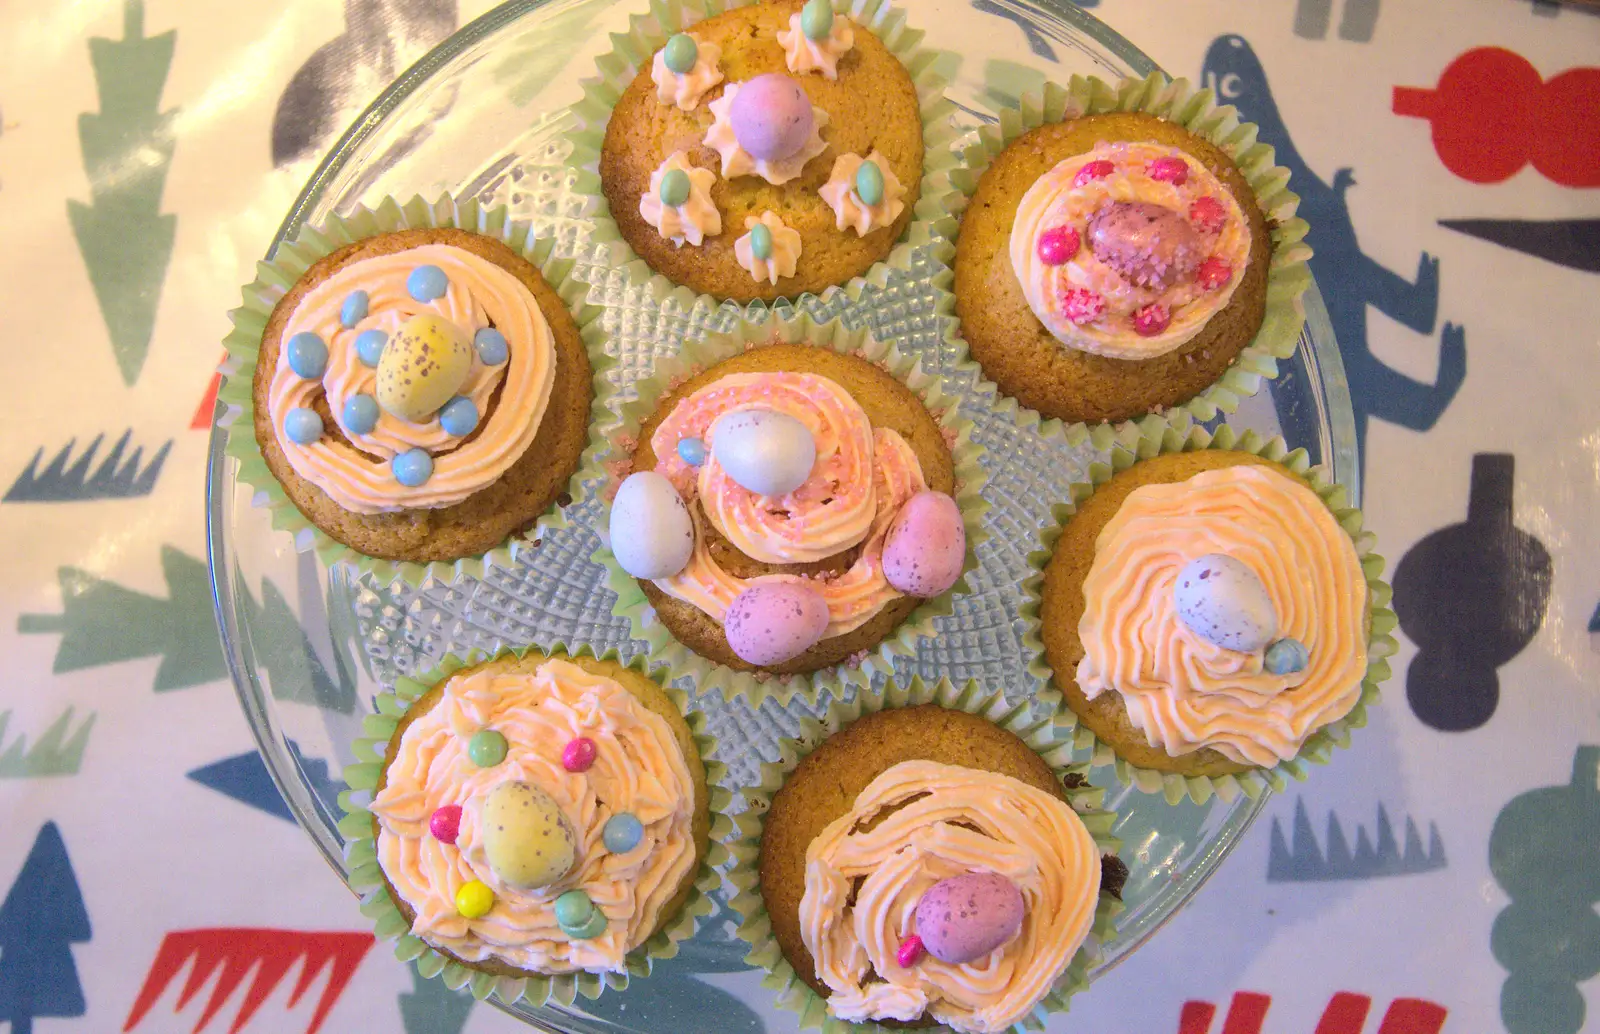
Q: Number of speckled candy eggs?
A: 10